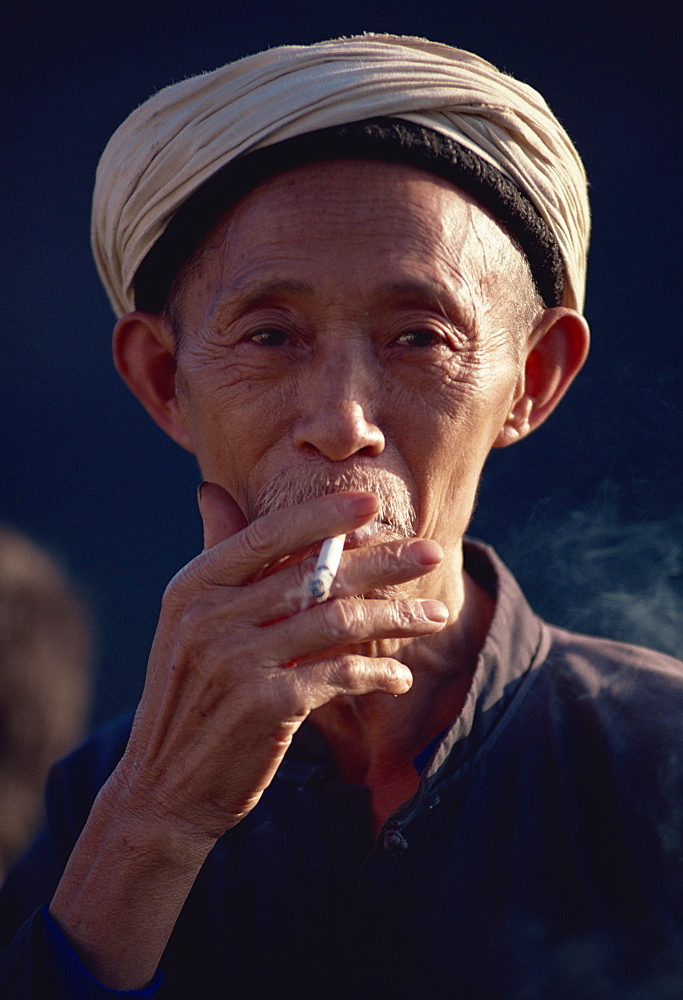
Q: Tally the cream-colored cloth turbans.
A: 1